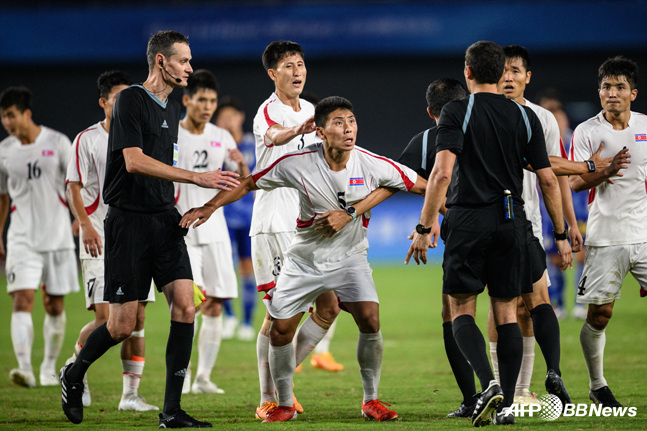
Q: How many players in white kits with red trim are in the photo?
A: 7